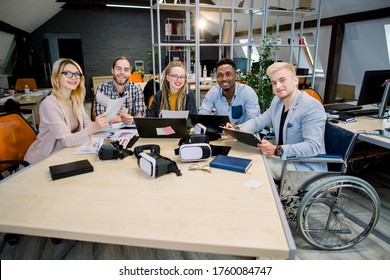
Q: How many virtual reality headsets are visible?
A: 4